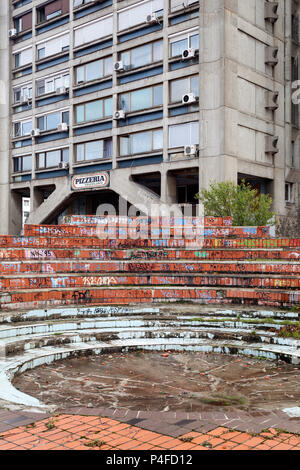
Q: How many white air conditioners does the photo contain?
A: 12